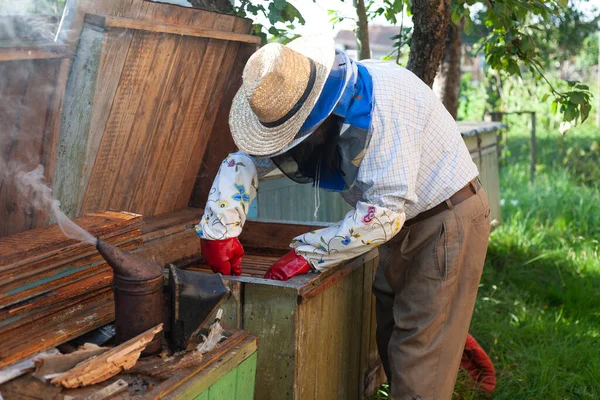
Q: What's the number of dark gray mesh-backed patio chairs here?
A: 0